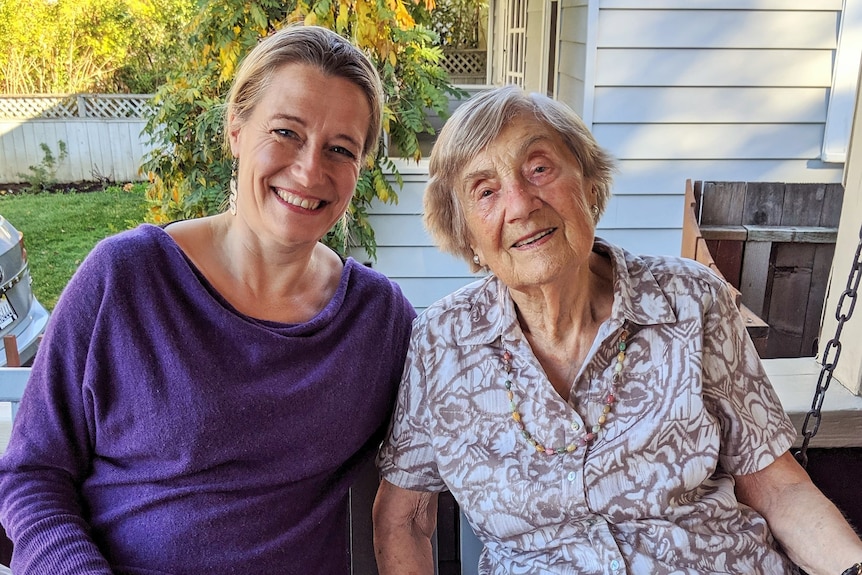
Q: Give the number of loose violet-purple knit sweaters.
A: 1